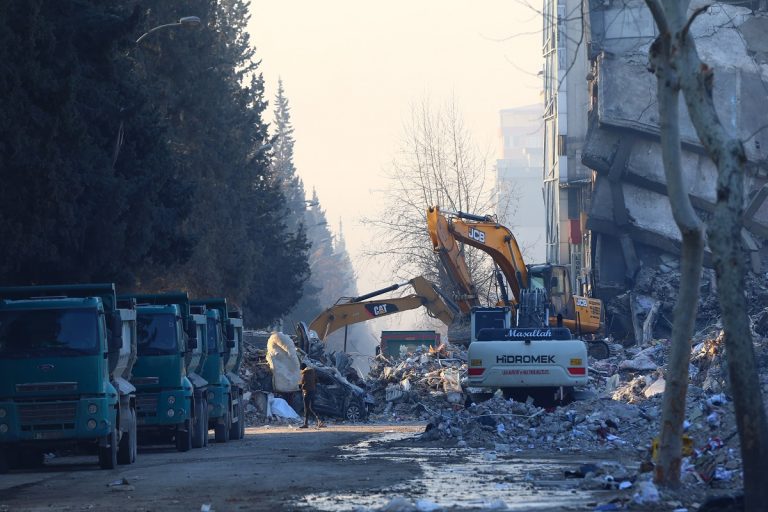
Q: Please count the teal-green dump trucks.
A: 3